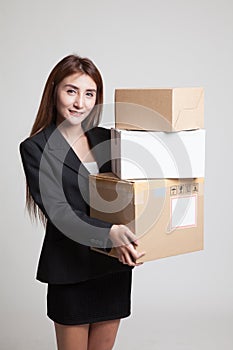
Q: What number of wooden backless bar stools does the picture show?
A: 0